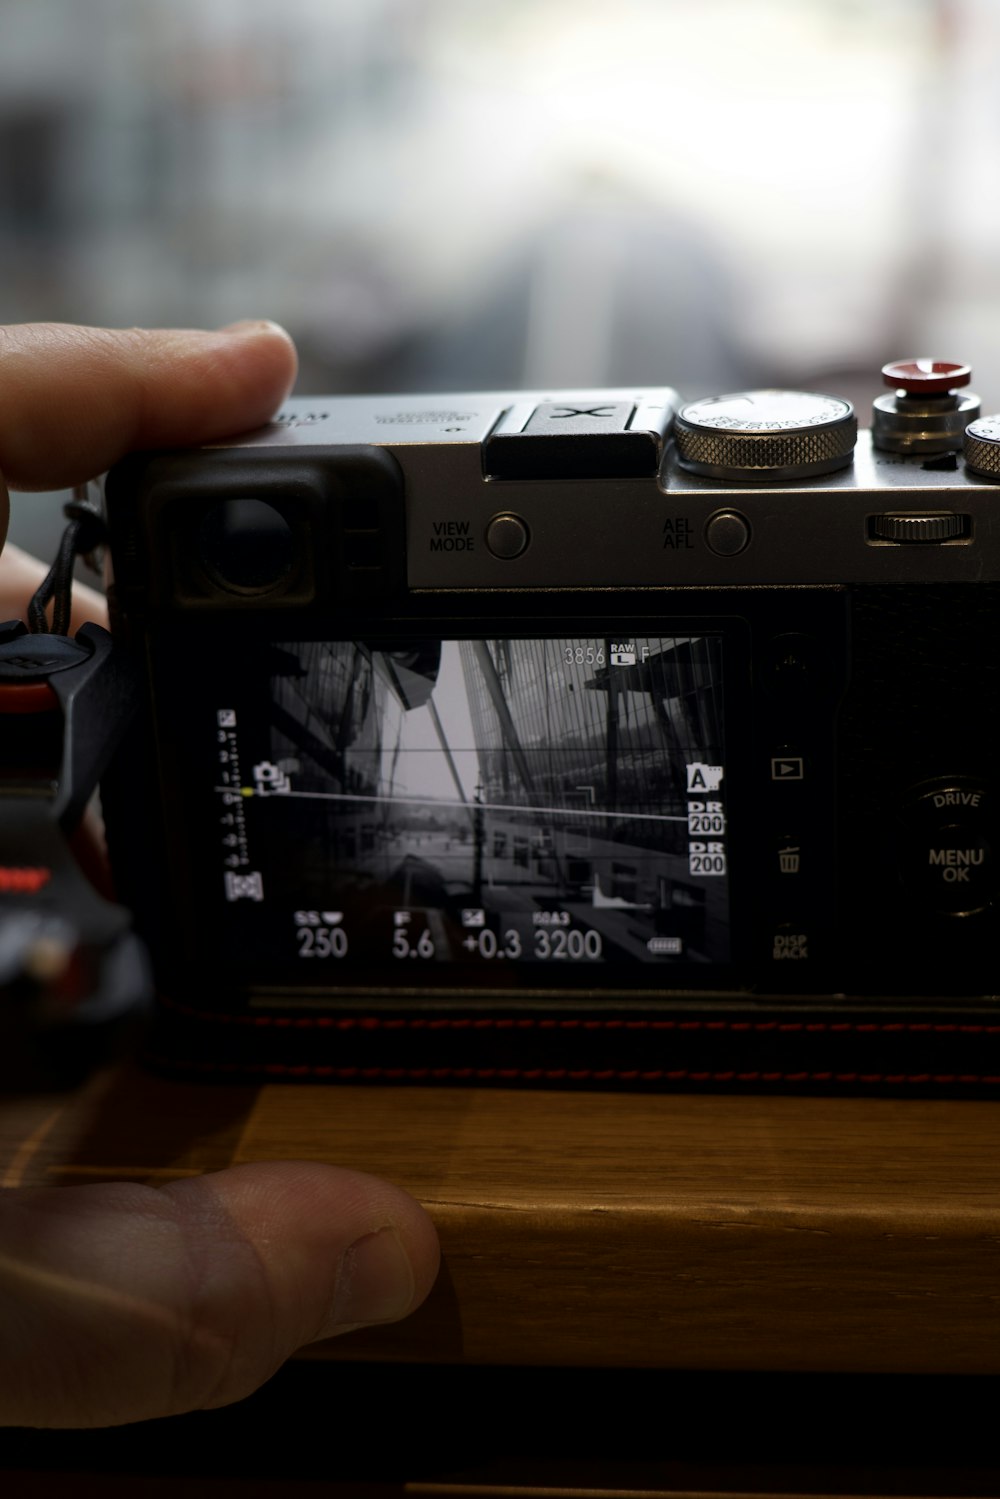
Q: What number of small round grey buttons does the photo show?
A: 2